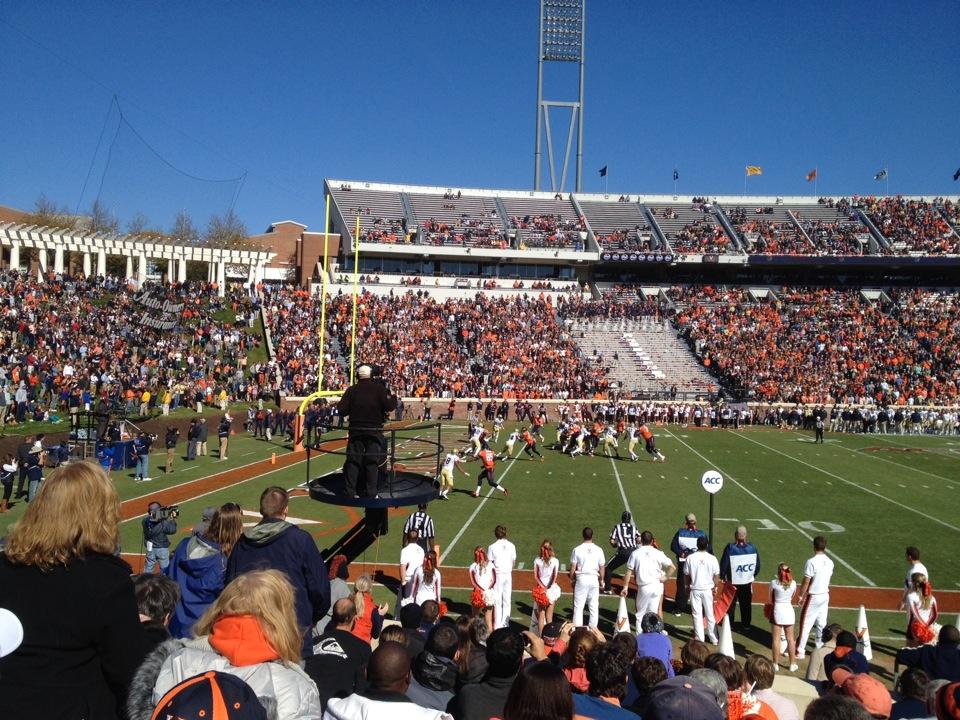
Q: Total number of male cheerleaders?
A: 7